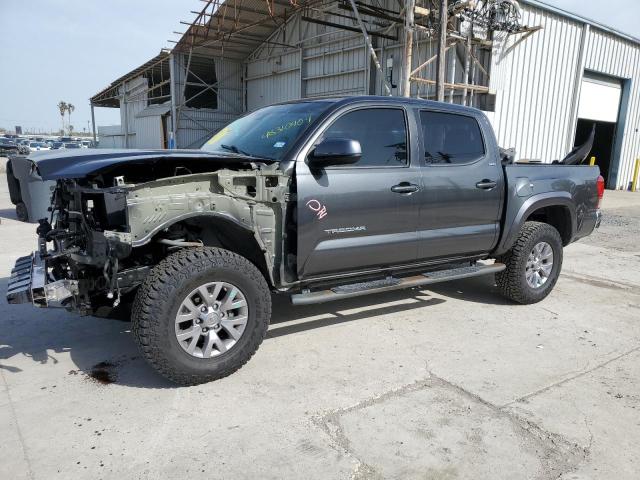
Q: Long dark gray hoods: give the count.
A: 1